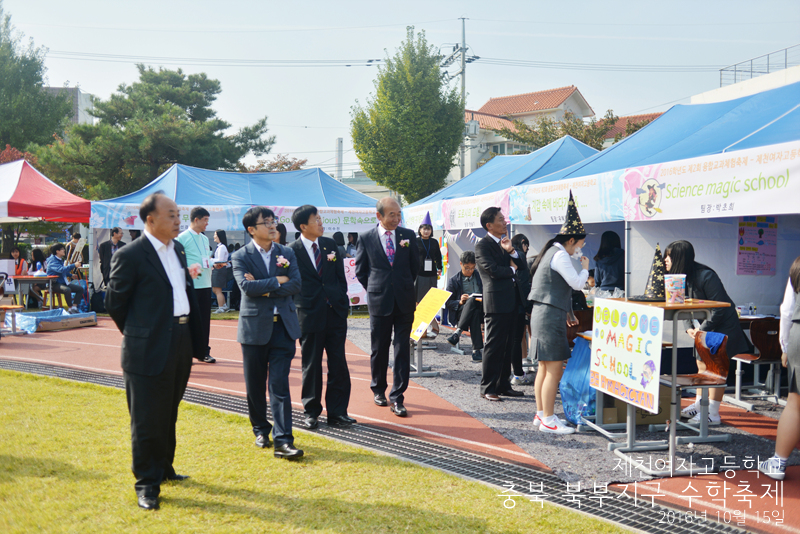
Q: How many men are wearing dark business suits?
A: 5